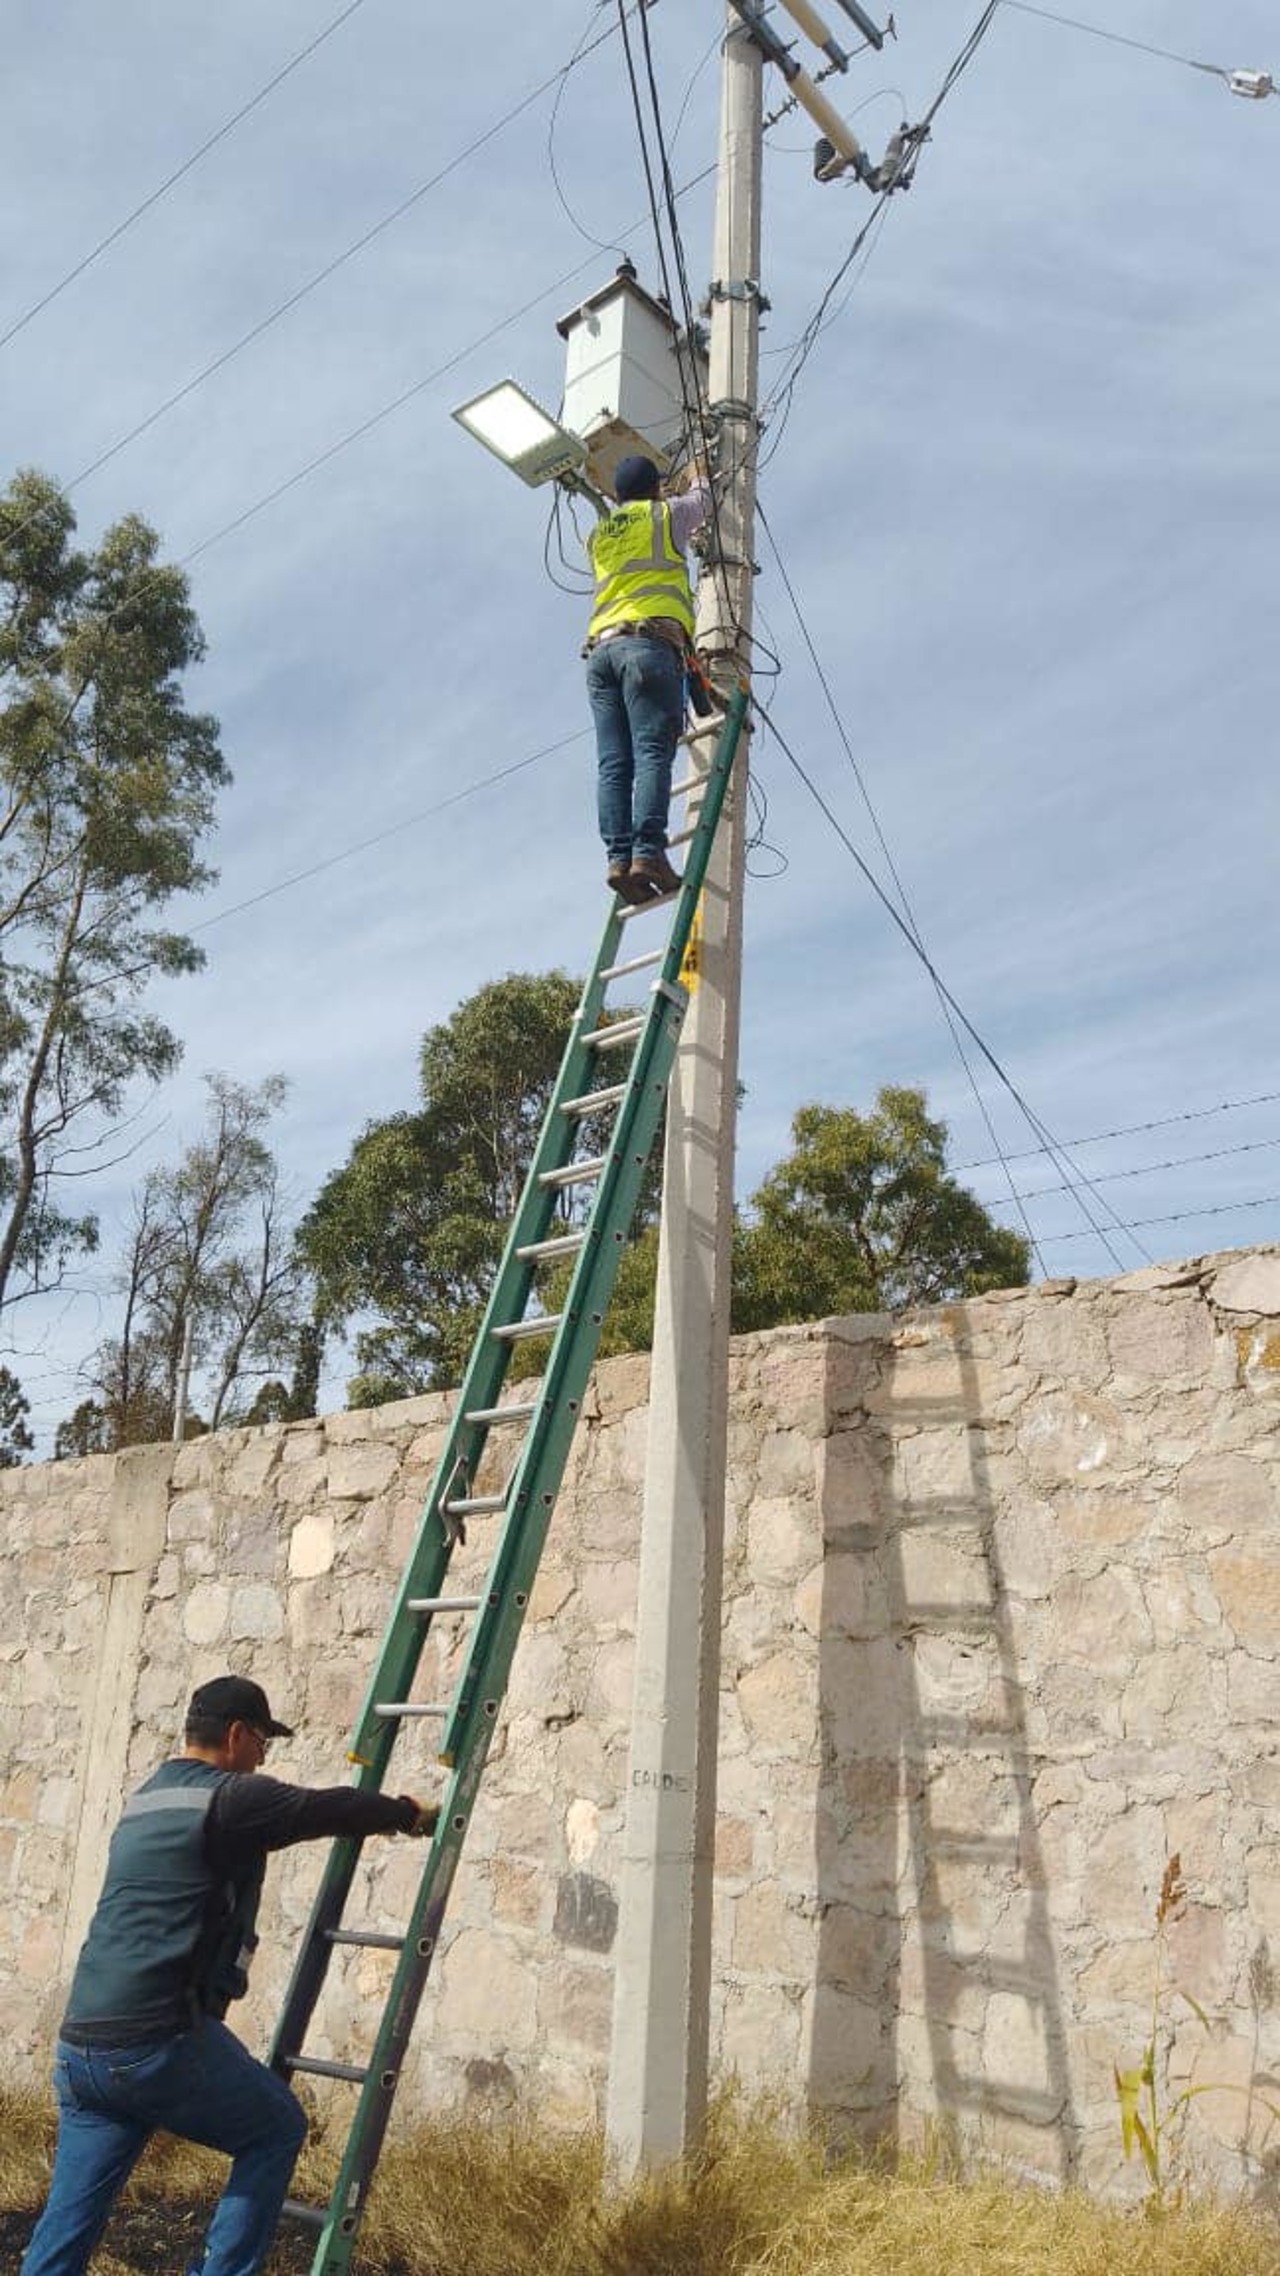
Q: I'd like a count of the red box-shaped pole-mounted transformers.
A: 0